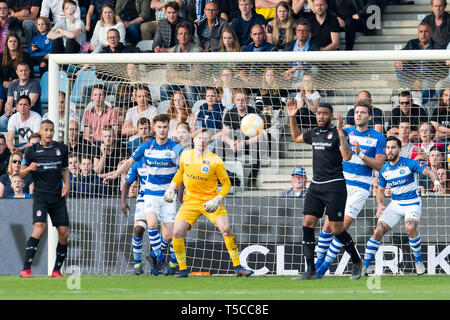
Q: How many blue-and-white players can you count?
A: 4